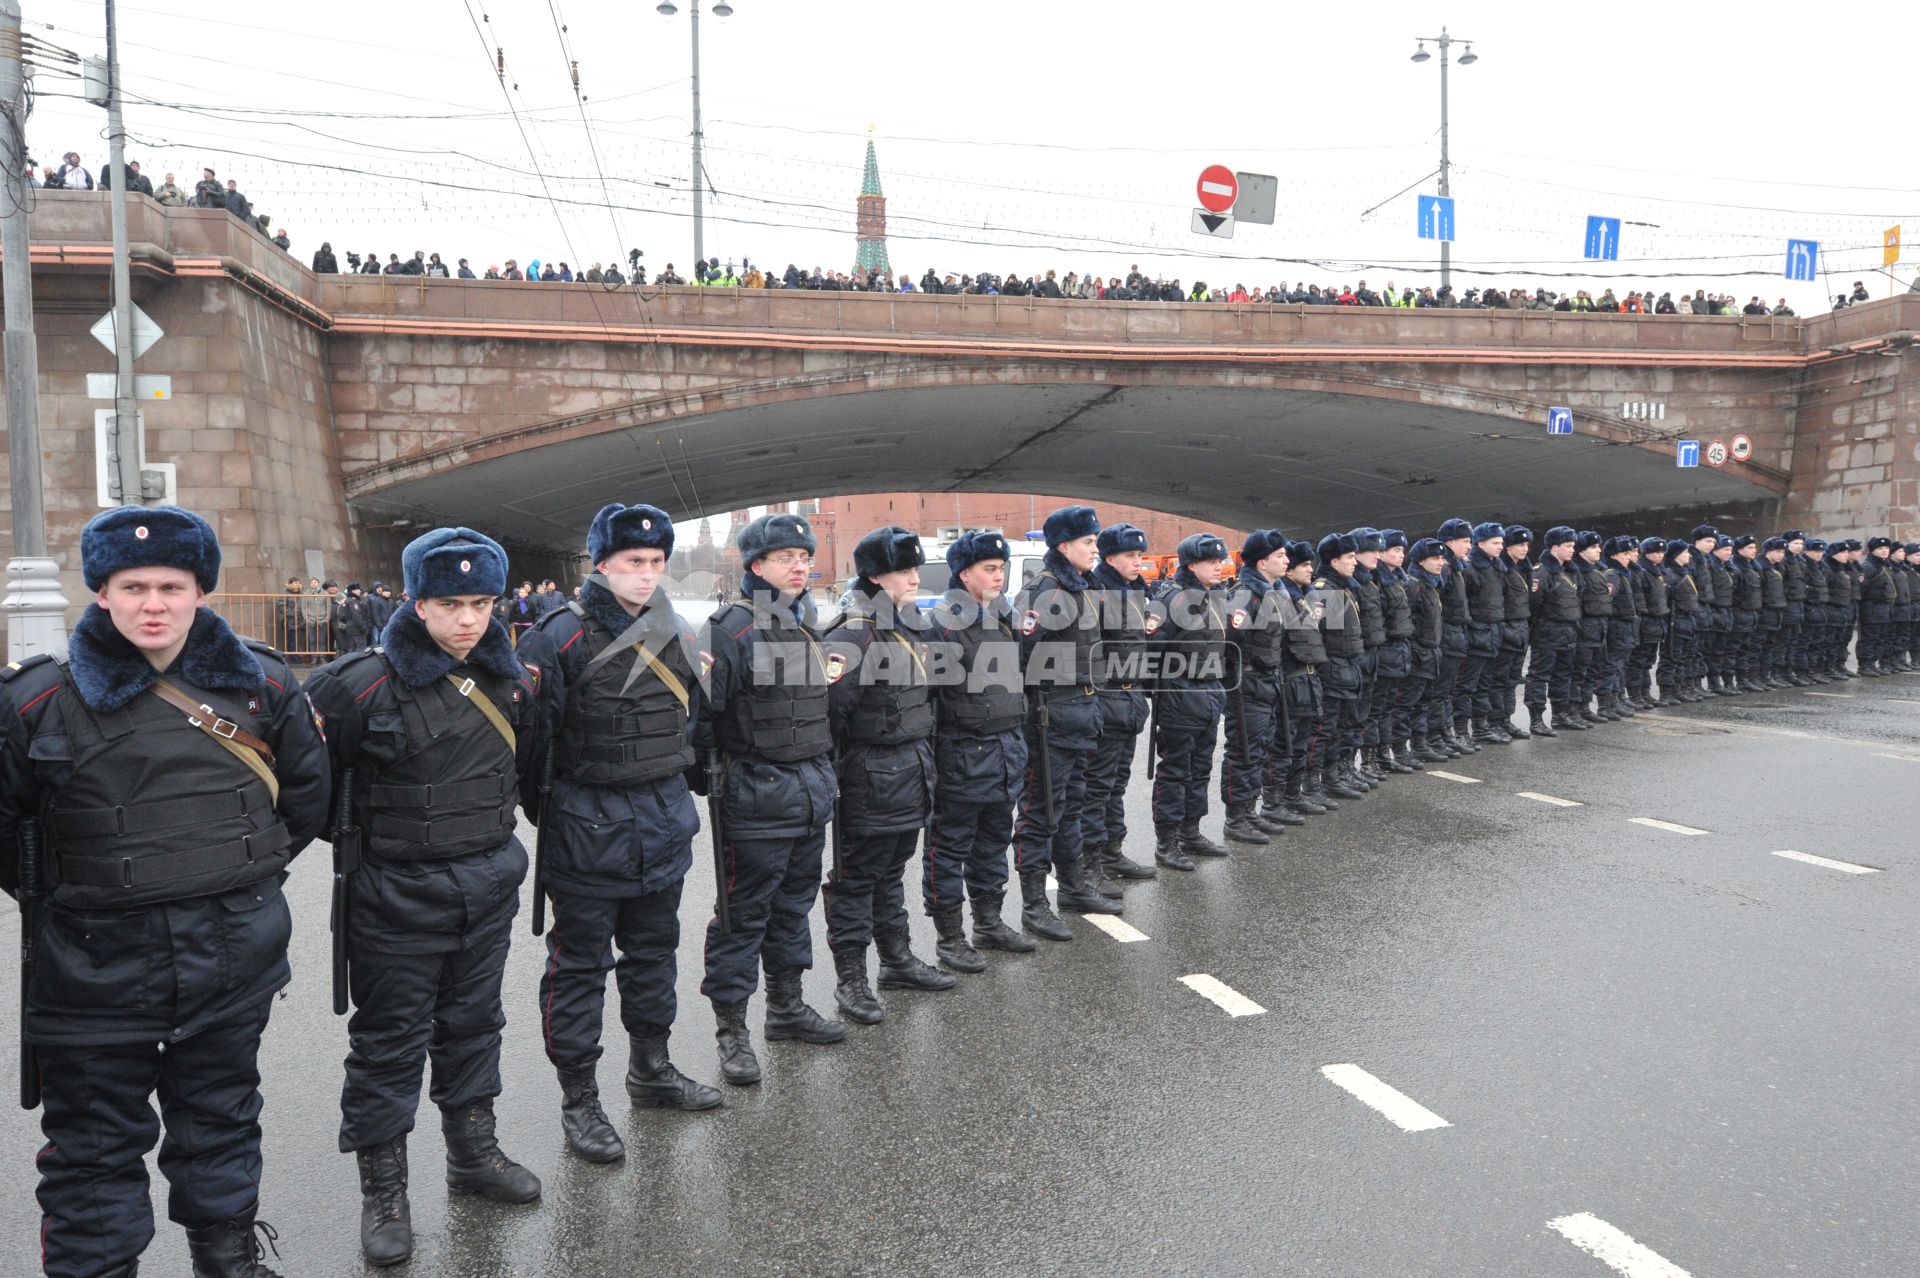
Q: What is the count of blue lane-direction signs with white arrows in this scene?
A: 5